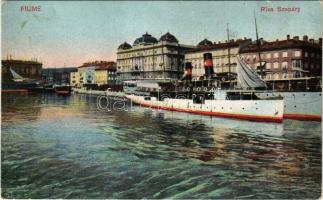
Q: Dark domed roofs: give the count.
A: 4